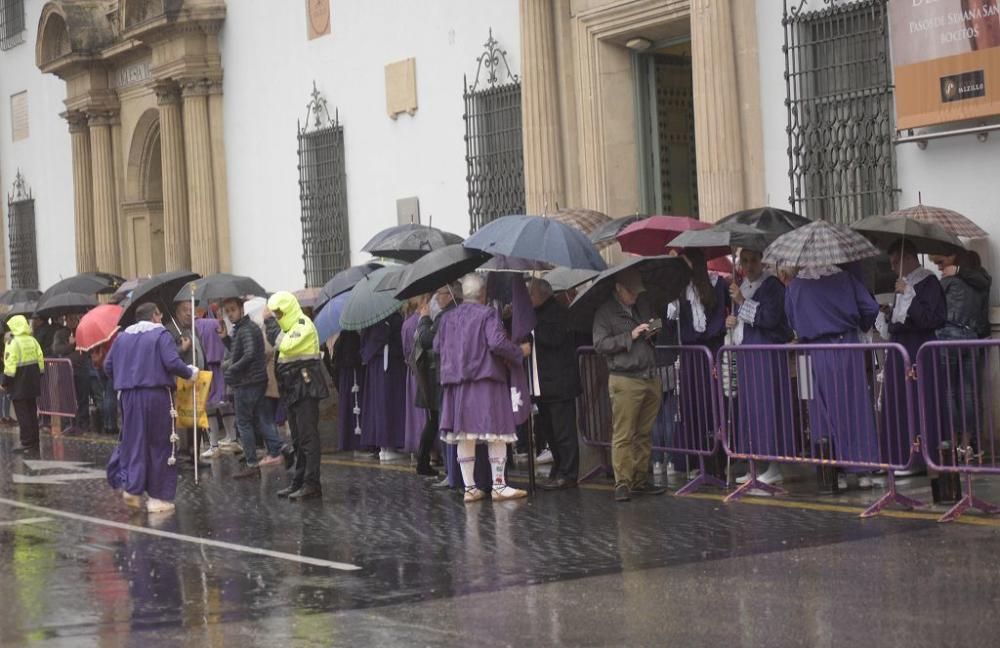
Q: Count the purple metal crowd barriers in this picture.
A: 4